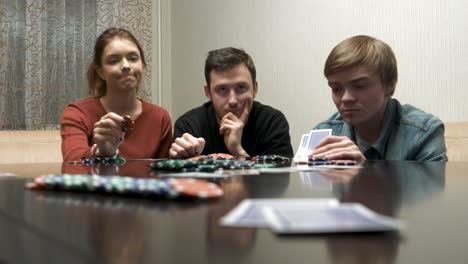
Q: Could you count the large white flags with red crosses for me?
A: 0